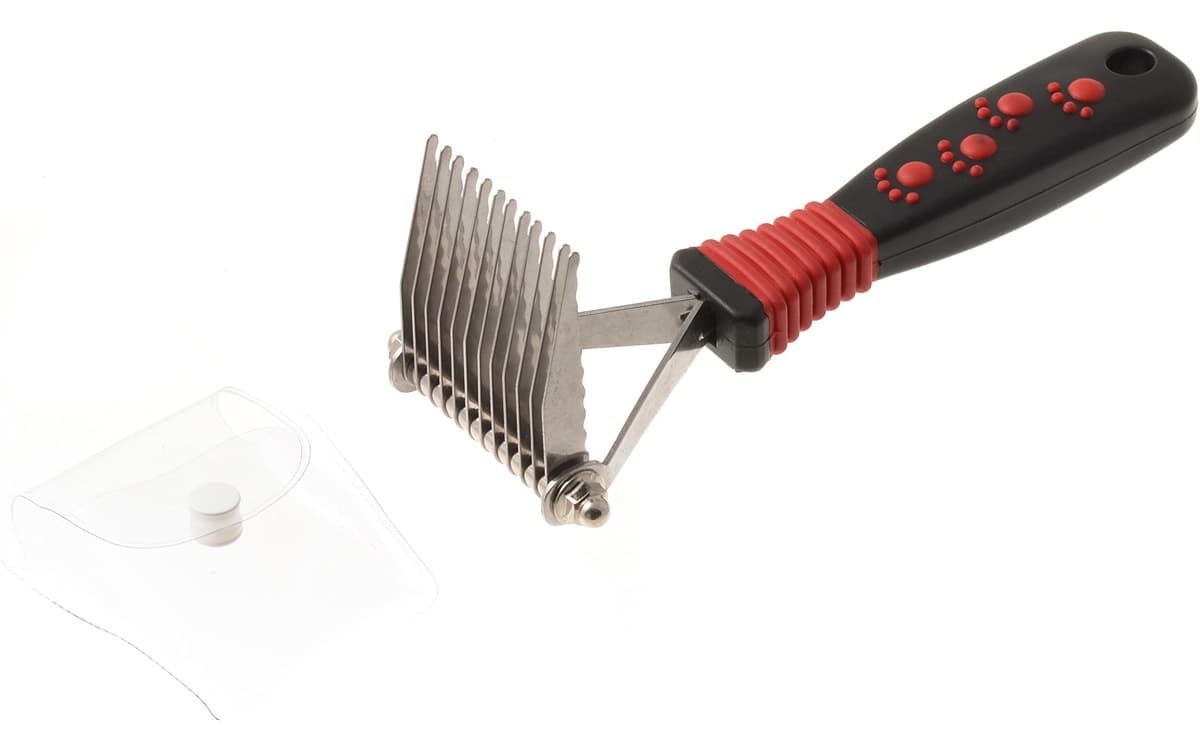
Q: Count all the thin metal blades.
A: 12